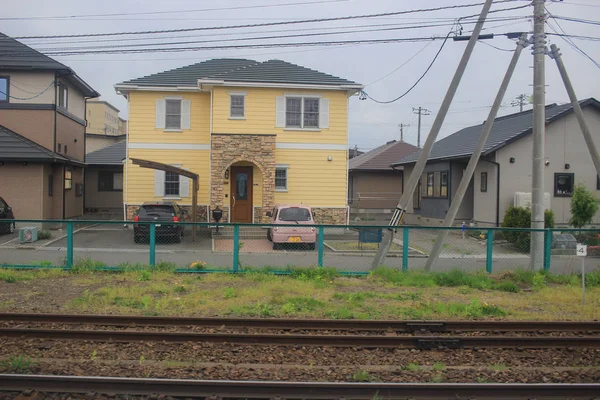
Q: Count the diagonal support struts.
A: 3